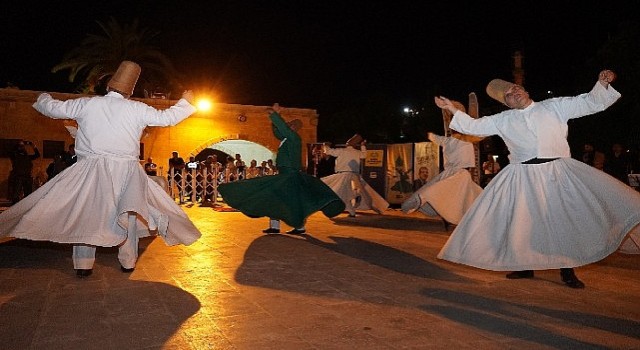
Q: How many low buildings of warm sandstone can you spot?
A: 1